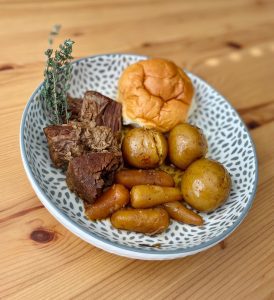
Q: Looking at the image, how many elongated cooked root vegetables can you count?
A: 5